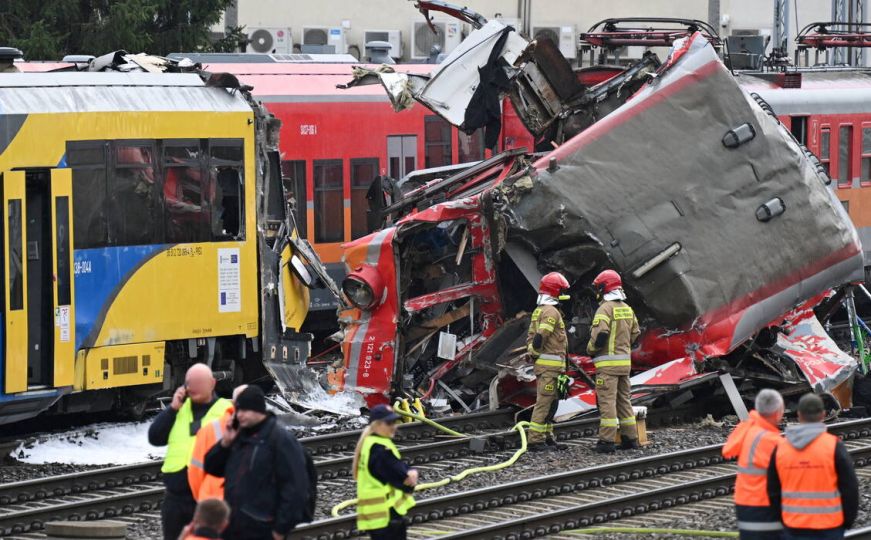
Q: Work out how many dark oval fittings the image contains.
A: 2